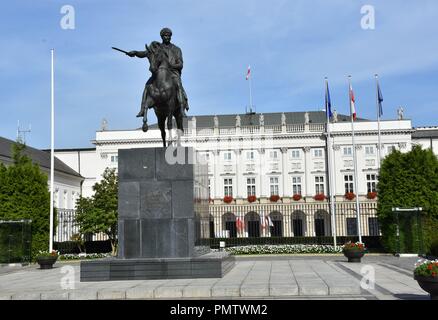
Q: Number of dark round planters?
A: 3